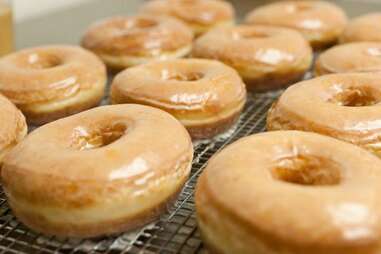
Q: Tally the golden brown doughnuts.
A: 12